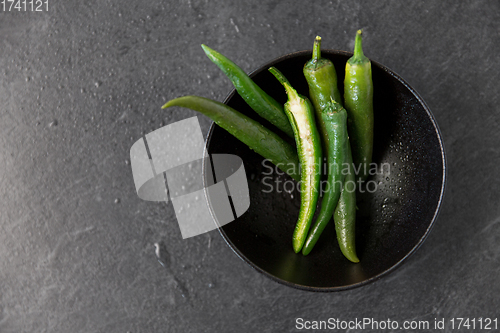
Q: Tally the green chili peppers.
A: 6